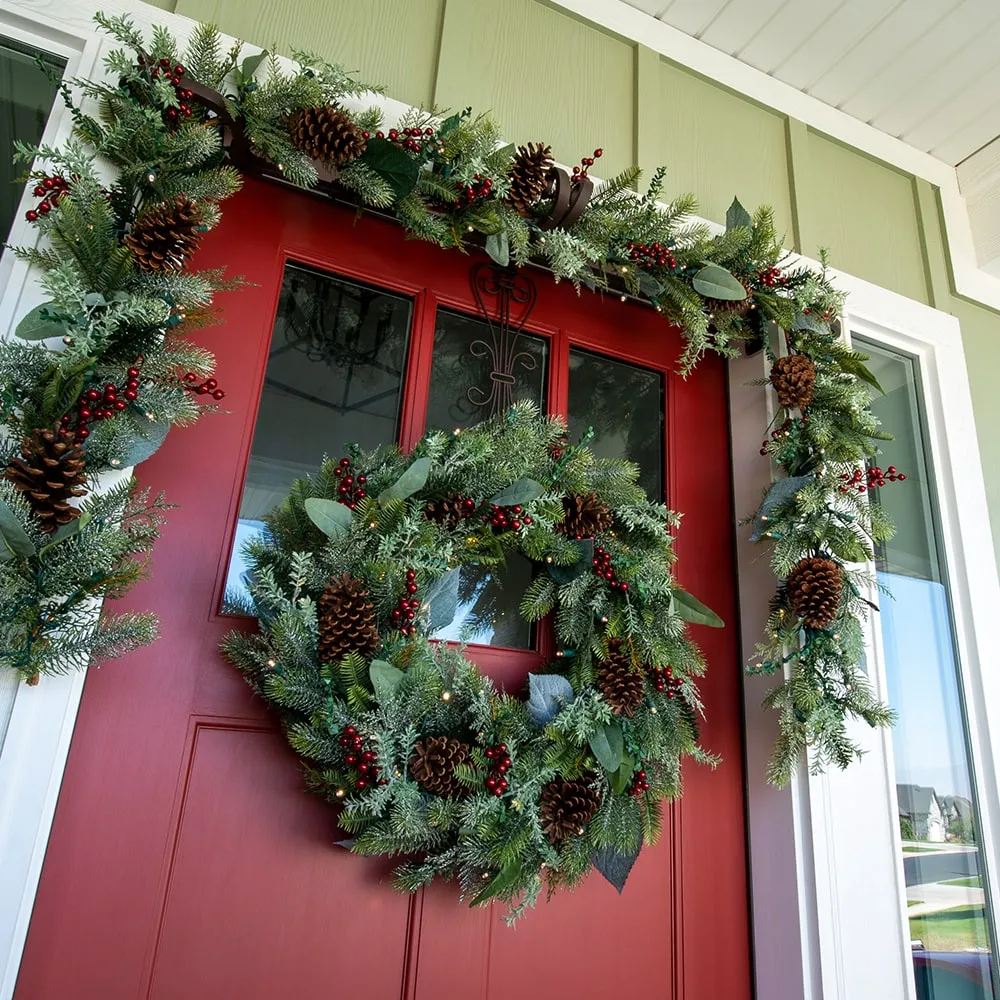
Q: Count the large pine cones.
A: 13